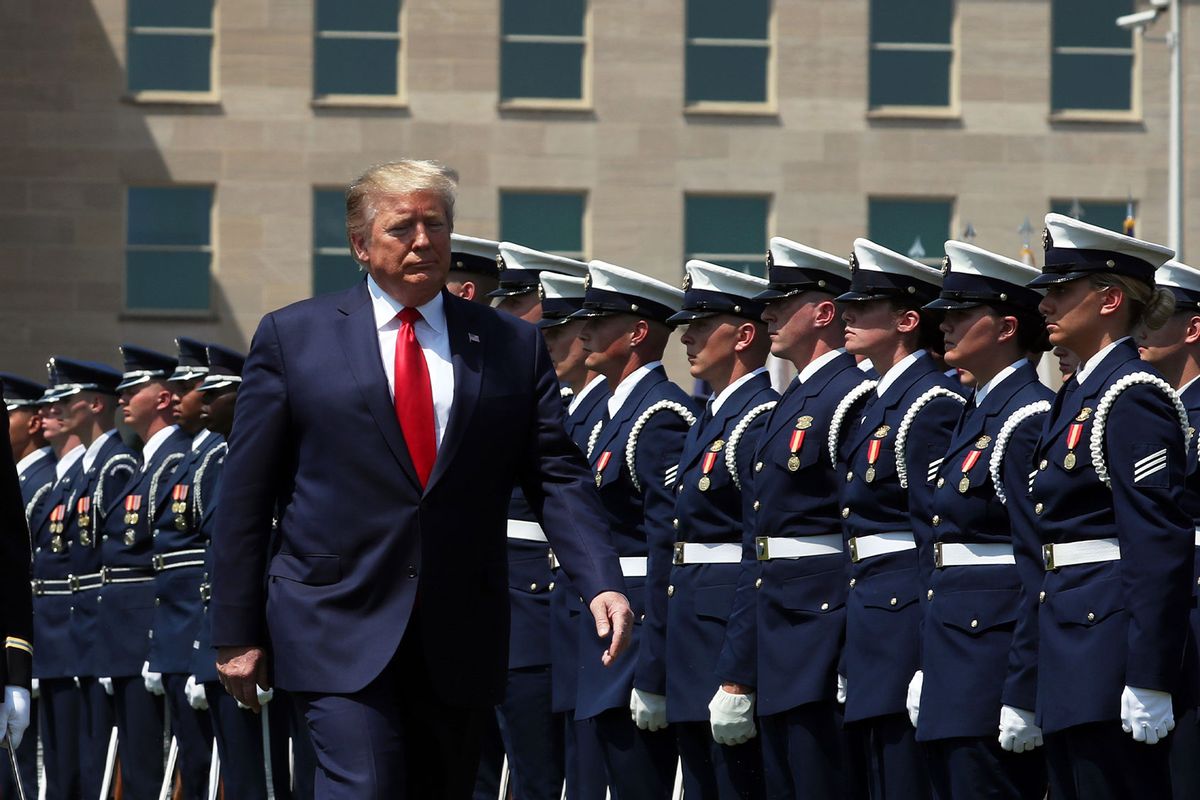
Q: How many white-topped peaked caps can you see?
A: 10